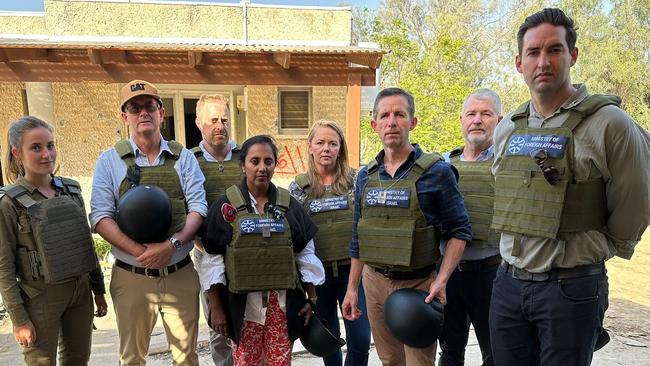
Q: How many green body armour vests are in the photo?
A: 8